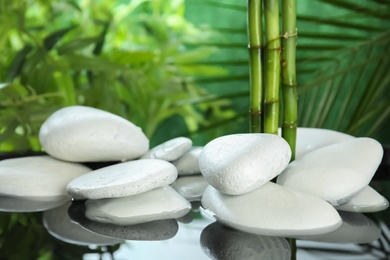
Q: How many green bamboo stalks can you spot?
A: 3